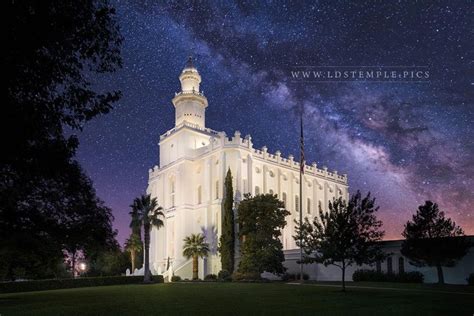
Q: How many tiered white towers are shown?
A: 1